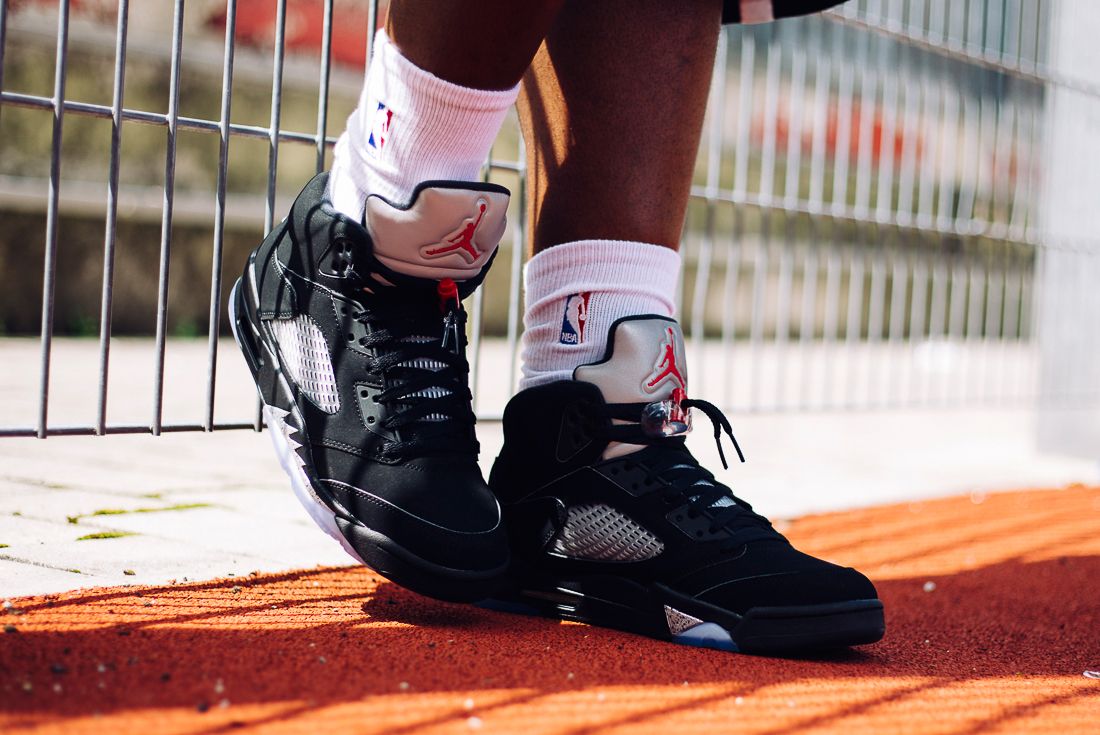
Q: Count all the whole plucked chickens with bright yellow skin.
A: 0